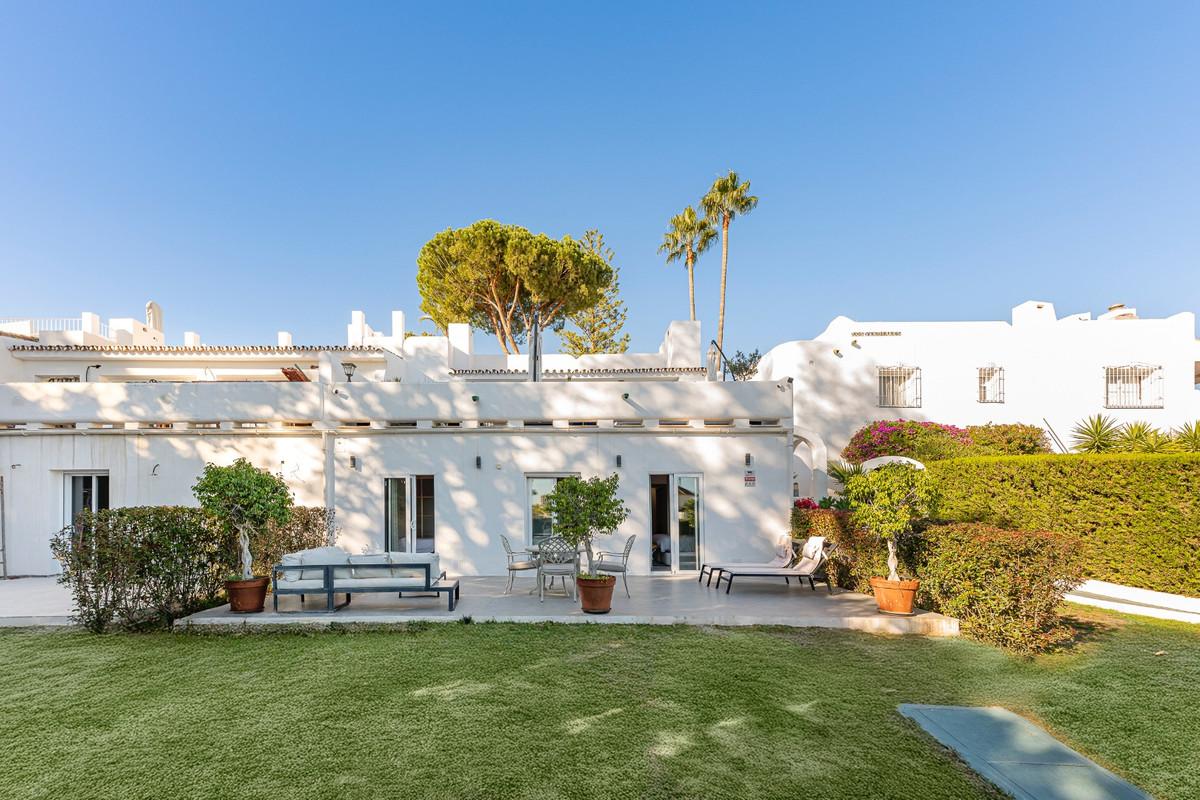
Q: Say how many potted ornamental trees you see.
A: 3